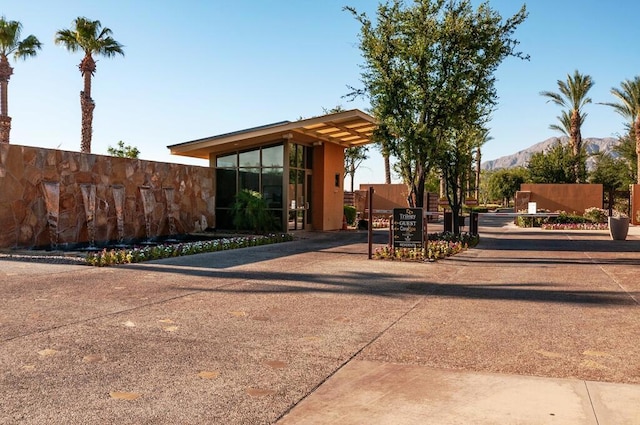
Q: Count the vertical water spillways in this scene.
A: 5